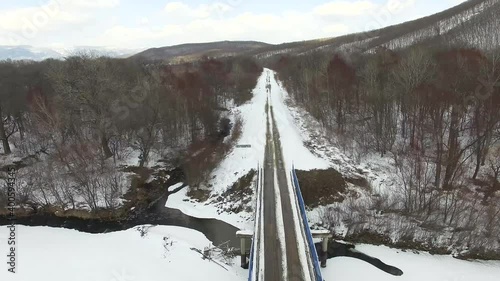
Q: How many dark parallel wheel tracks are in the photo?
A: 2